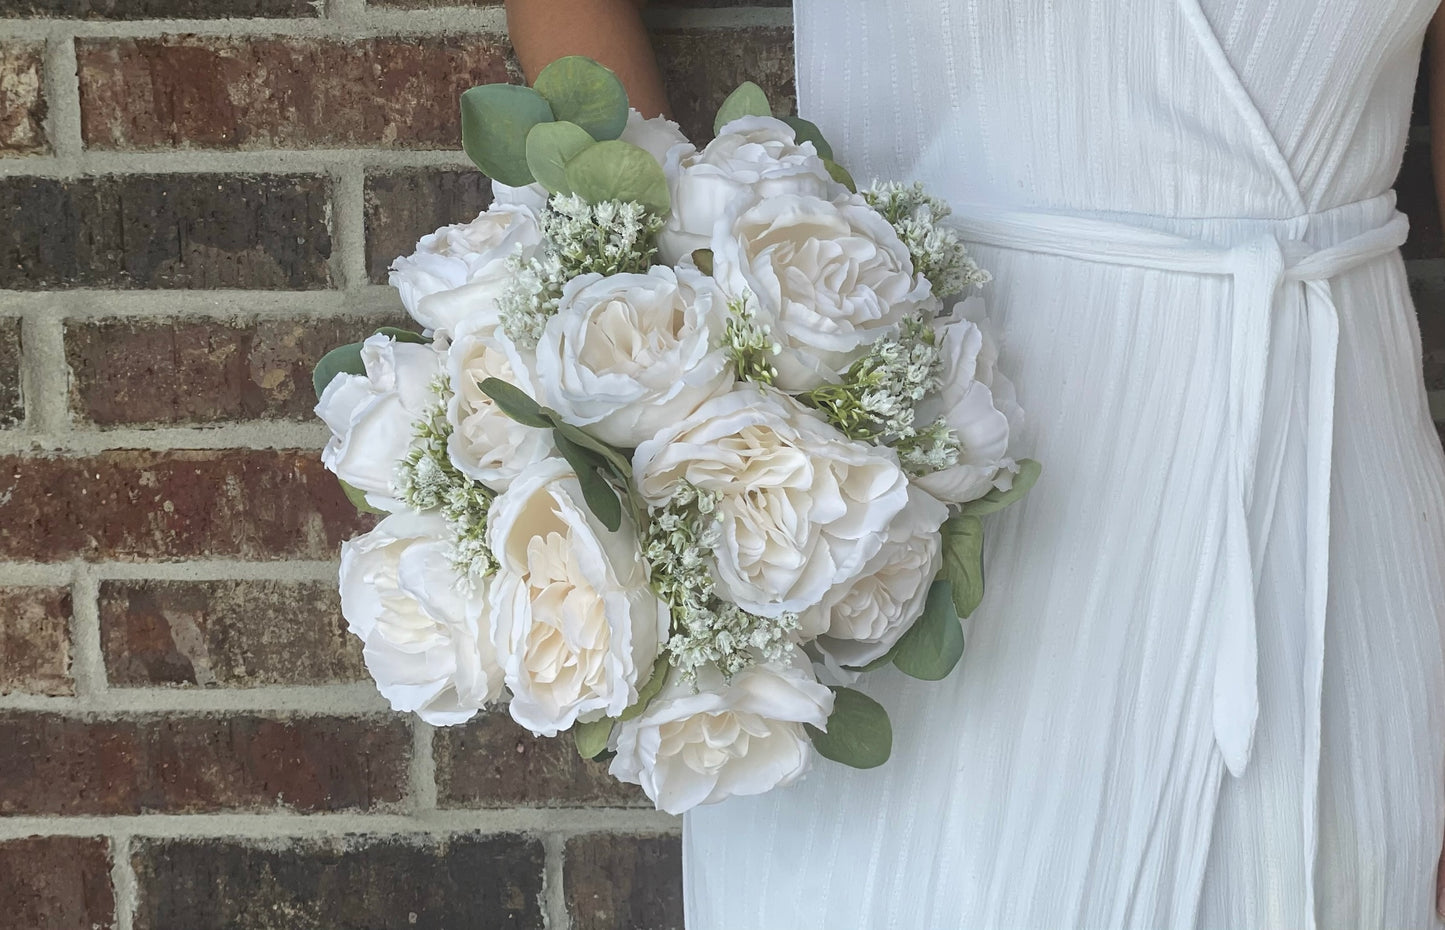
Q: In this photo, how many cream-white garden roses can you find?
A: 12